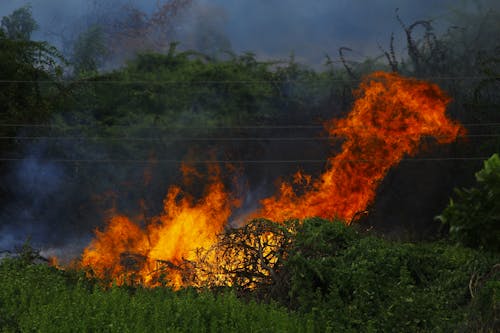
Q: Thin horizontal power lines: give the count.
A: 4